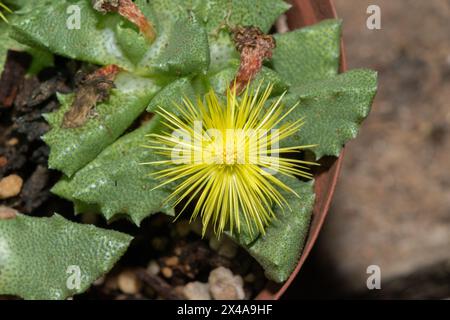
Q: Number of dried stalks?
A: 3